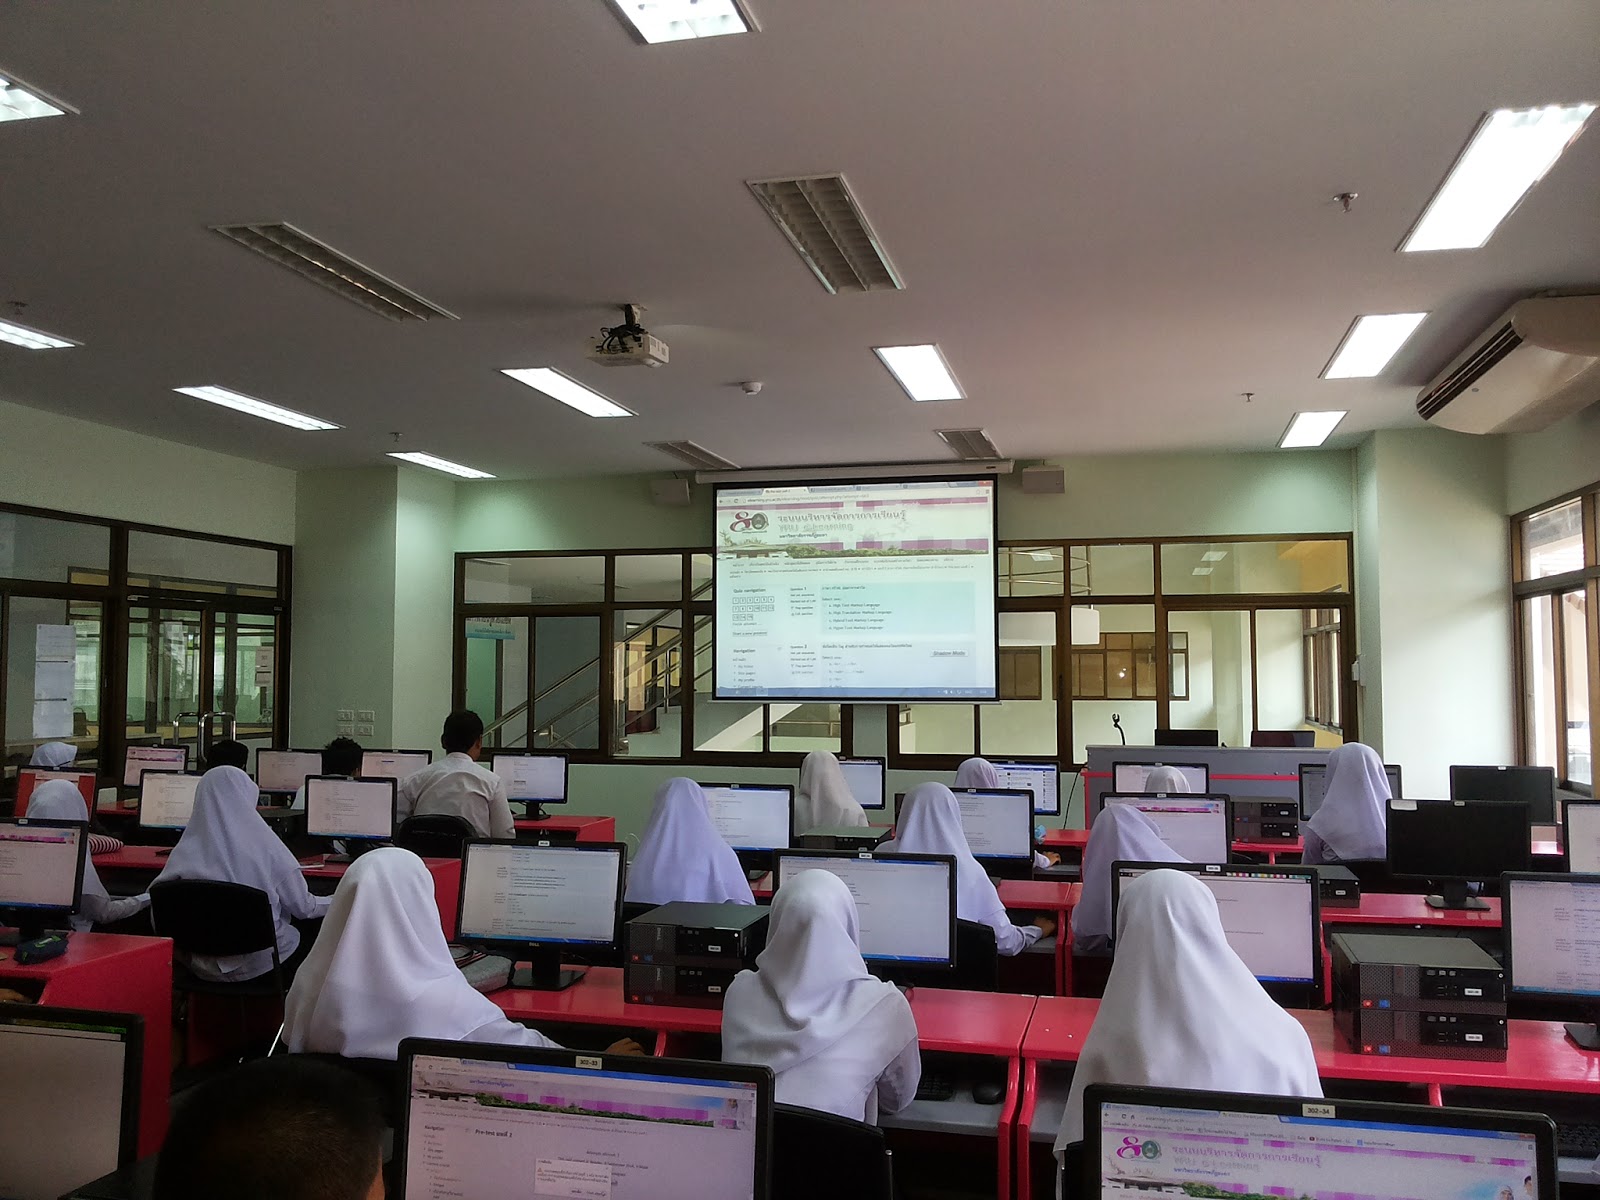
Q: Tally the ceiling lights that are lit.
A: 10